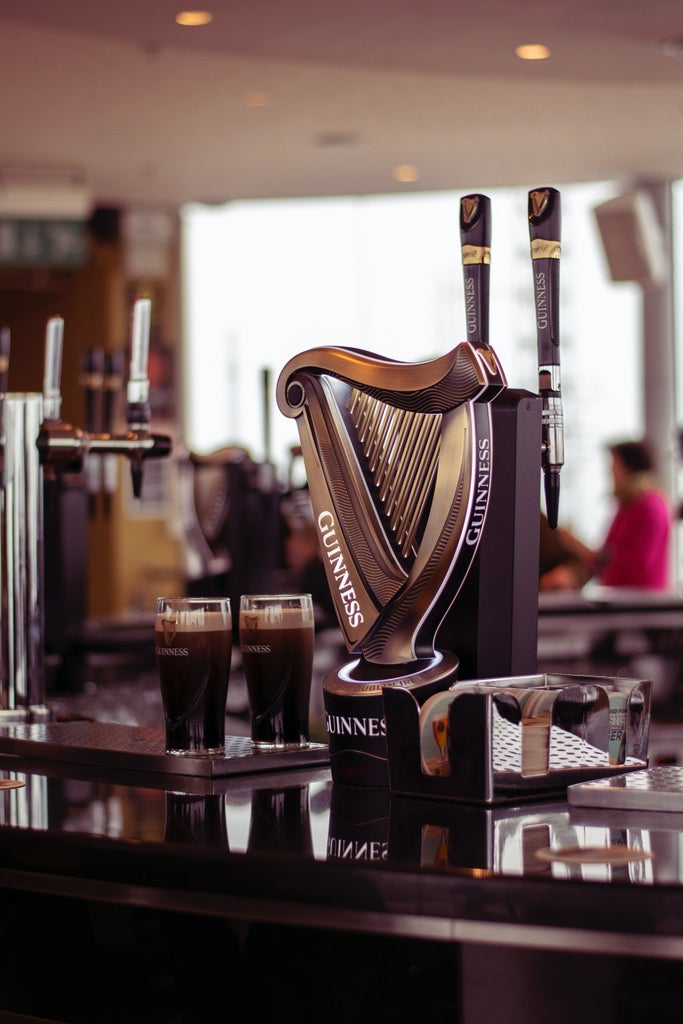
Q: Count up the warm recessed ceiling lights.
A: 4